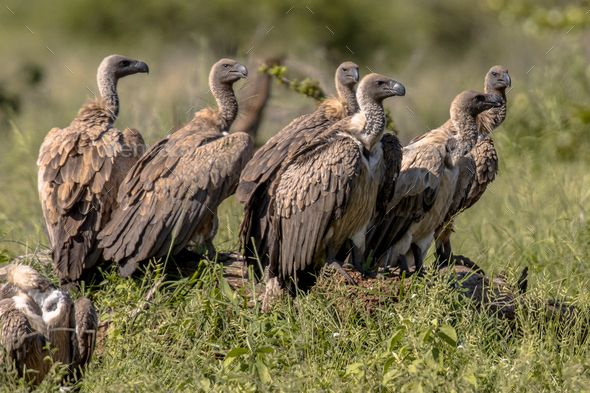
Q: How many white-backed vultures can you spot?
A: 7